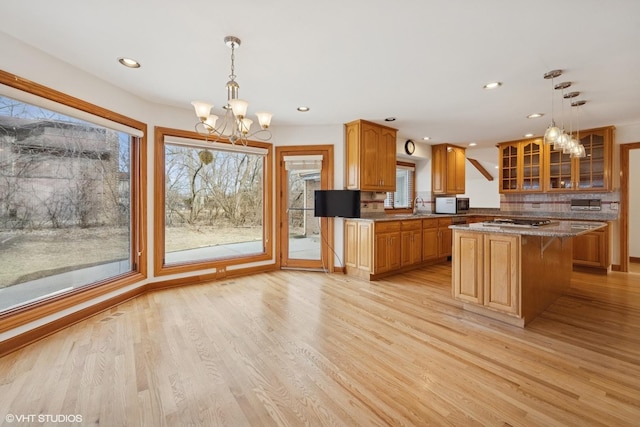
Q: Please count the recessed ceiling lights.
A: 8